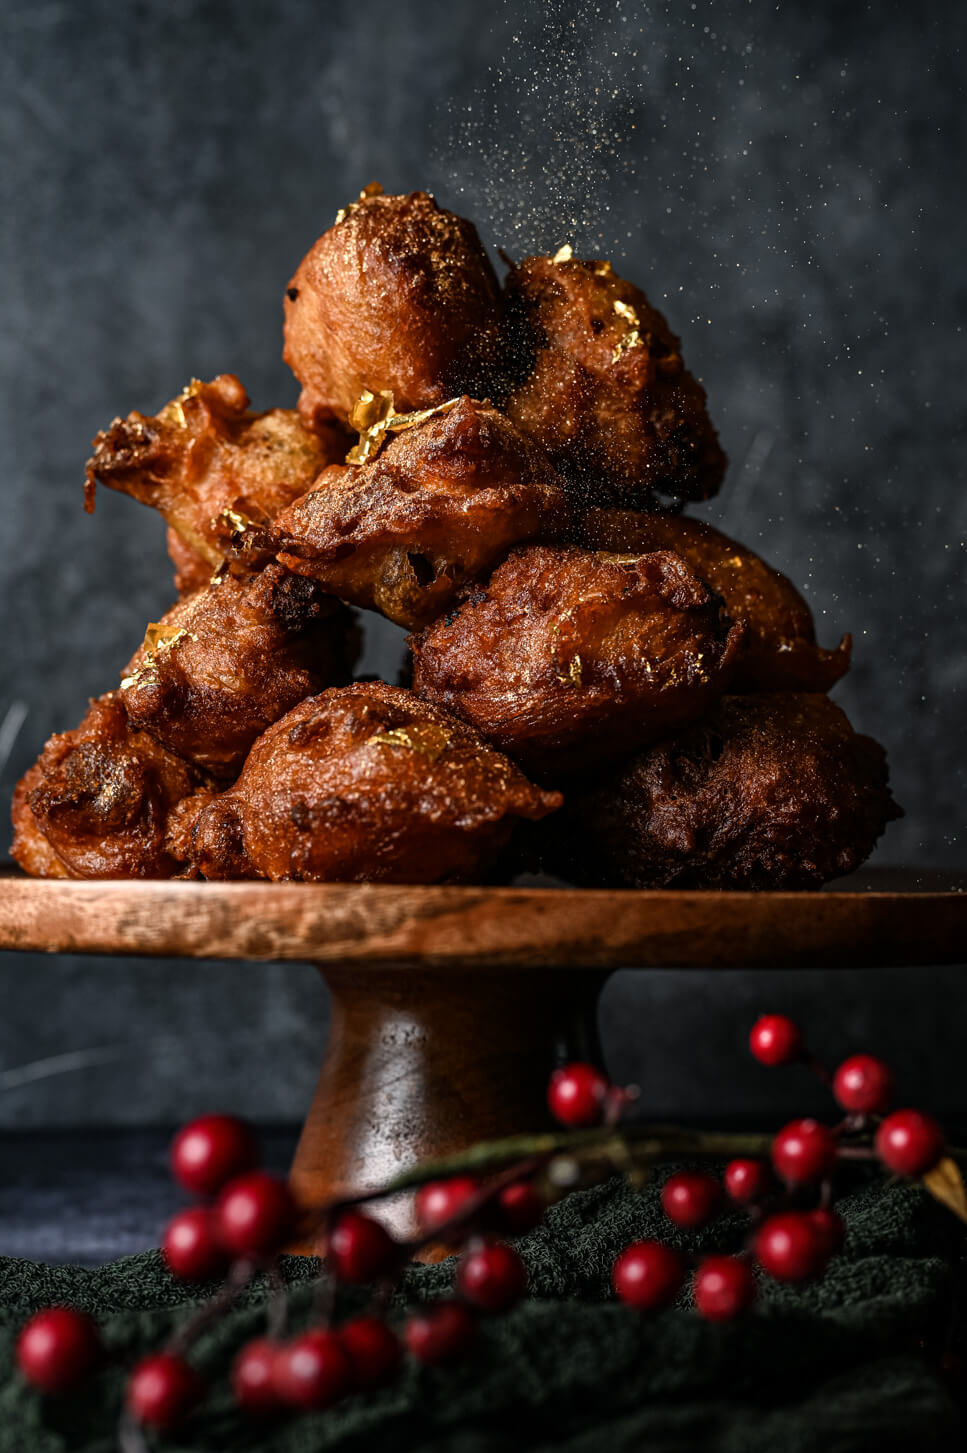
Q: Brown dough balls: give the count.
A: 10